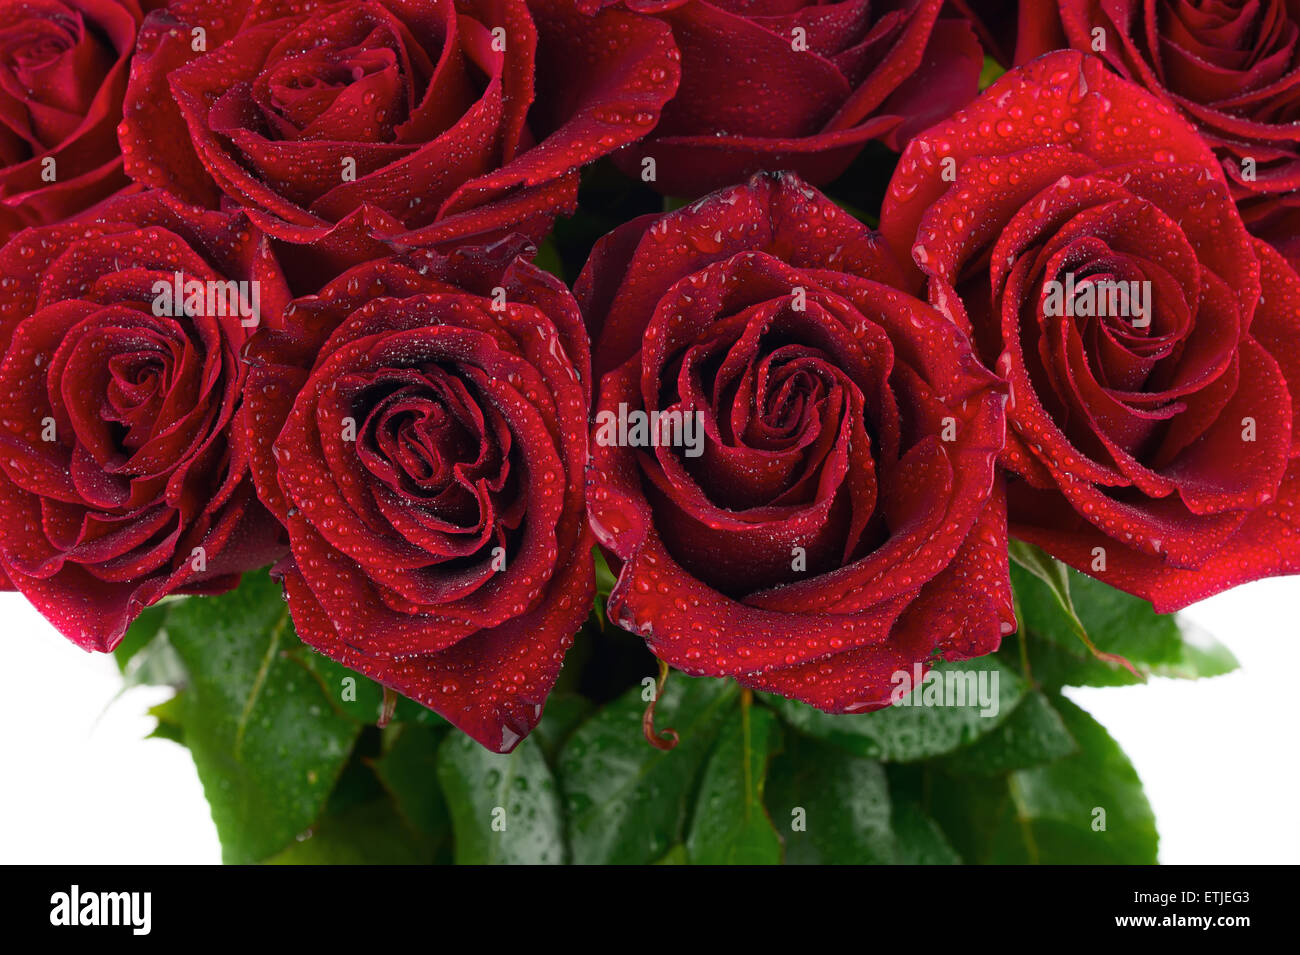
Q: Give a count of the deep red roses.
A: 8